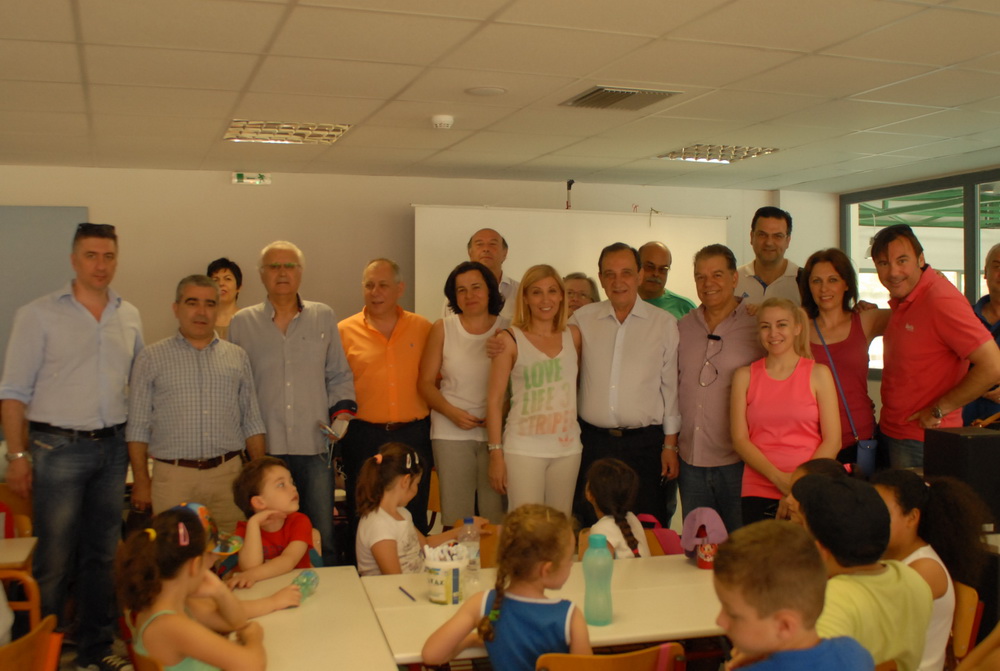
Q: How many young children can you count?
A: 10